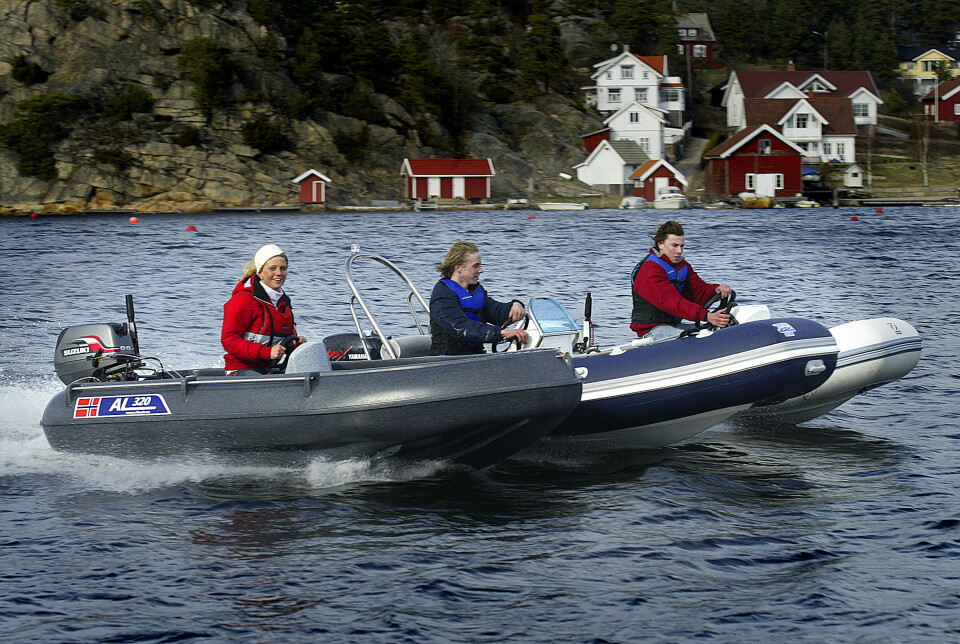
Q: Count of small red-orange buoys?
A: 7